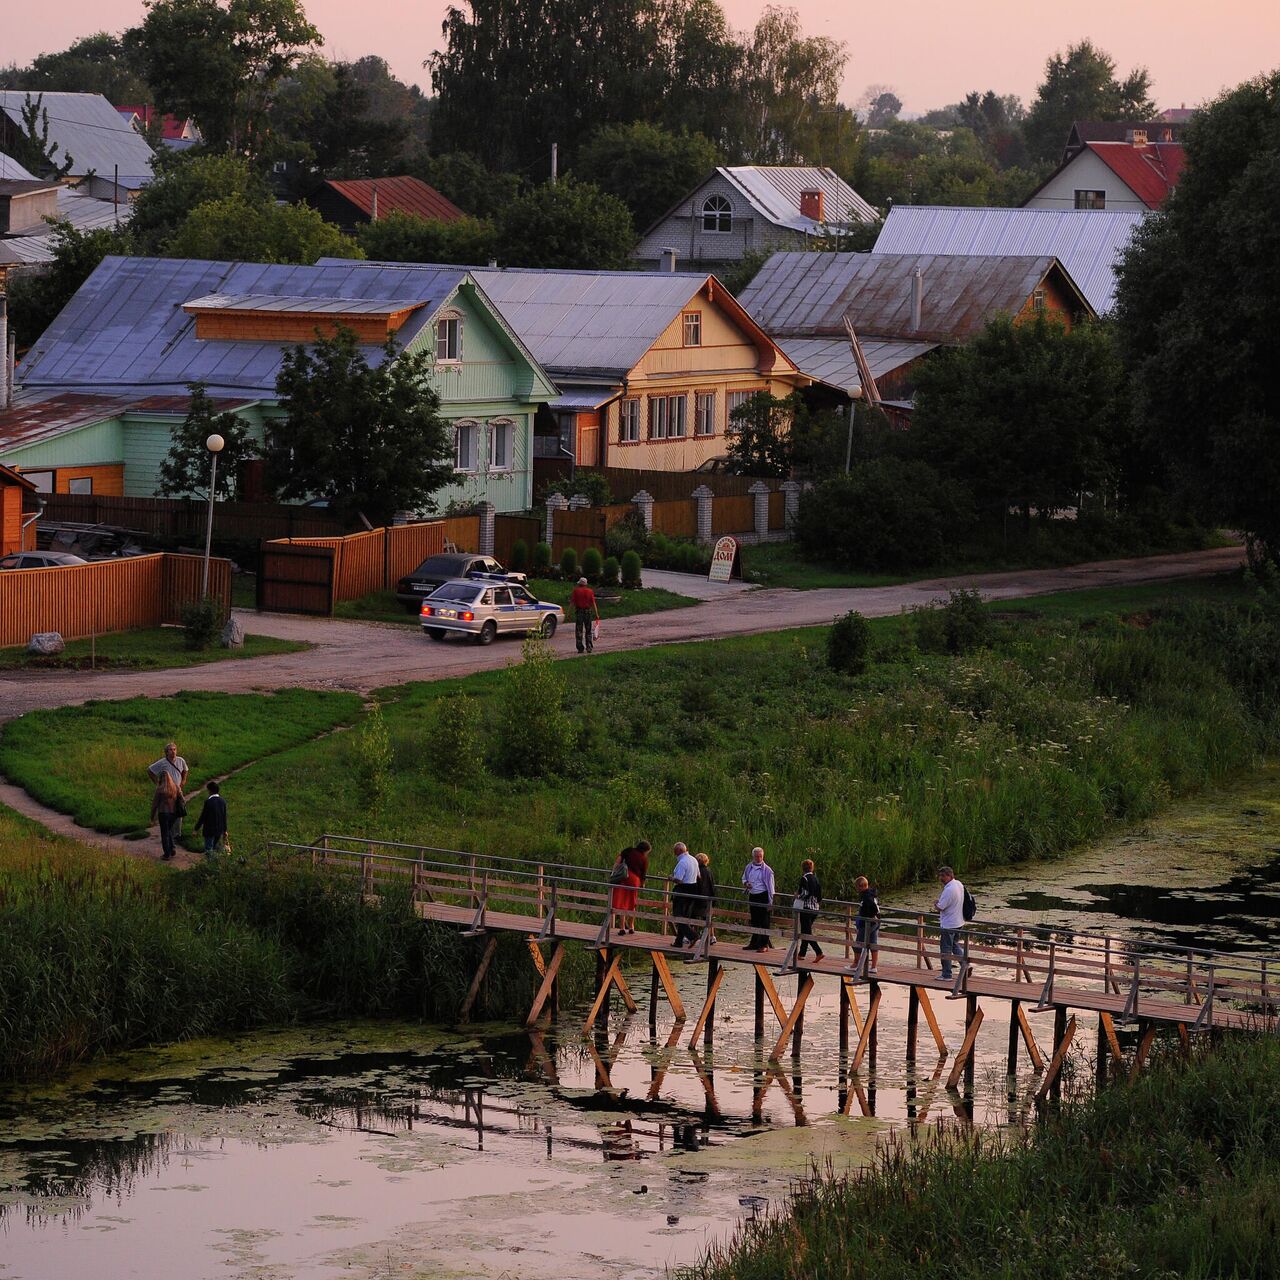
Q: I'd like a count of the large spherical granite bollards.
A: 0